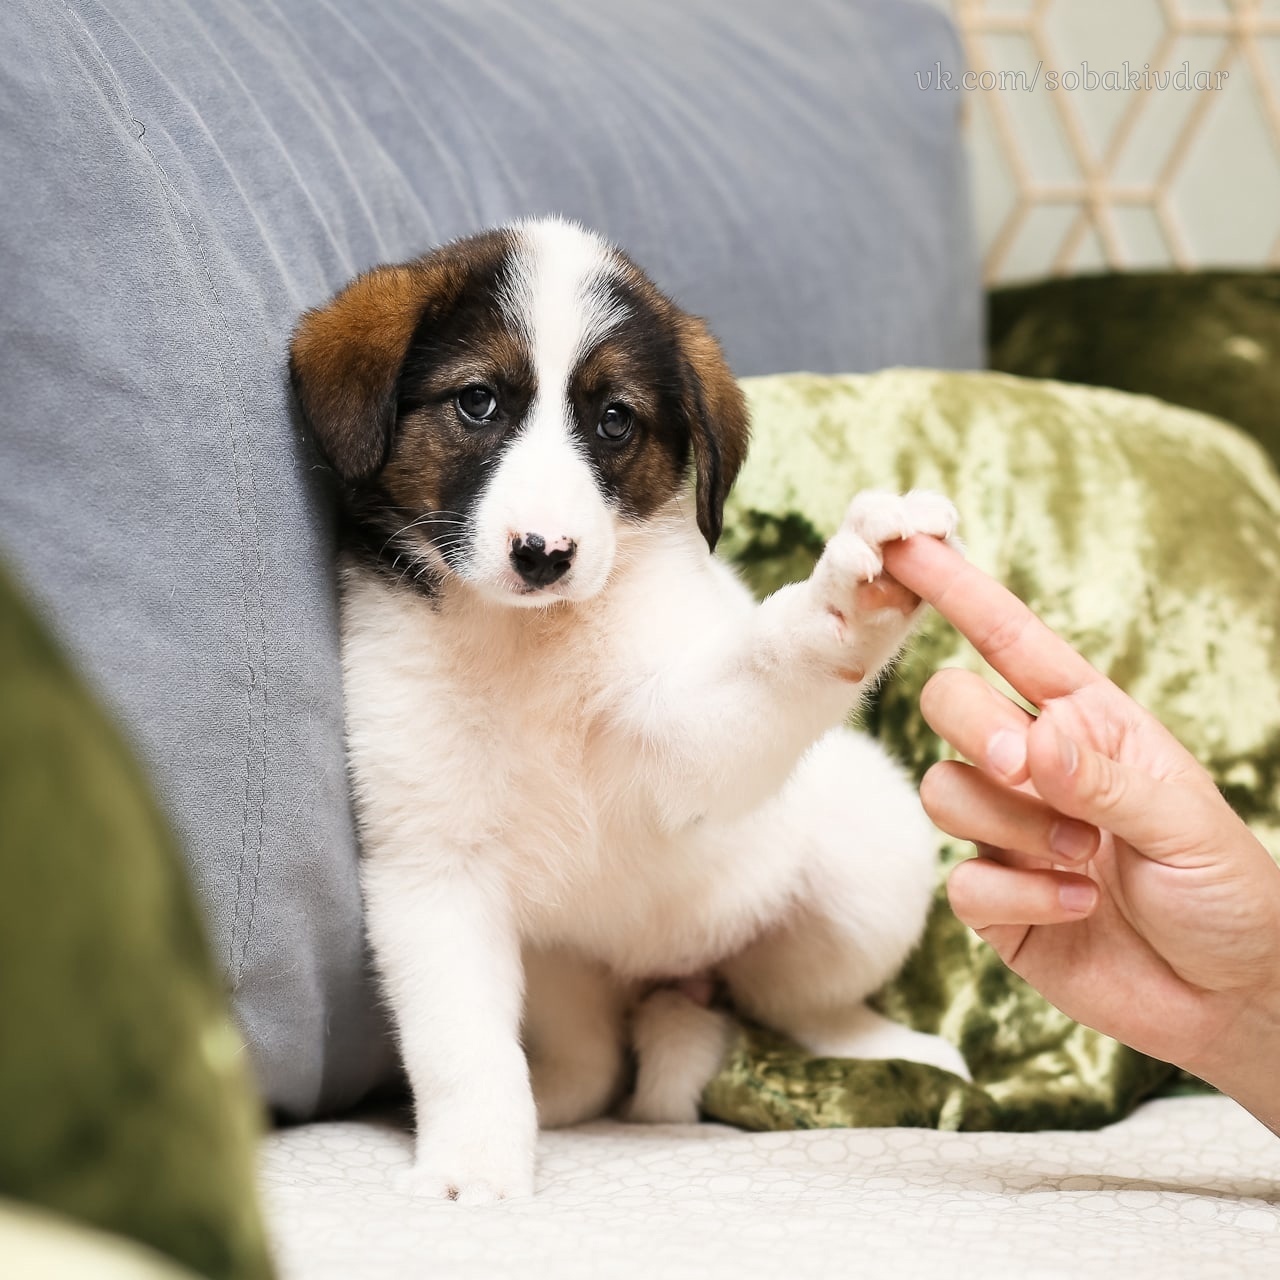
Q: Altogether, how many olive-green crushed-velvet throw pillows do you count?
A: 3